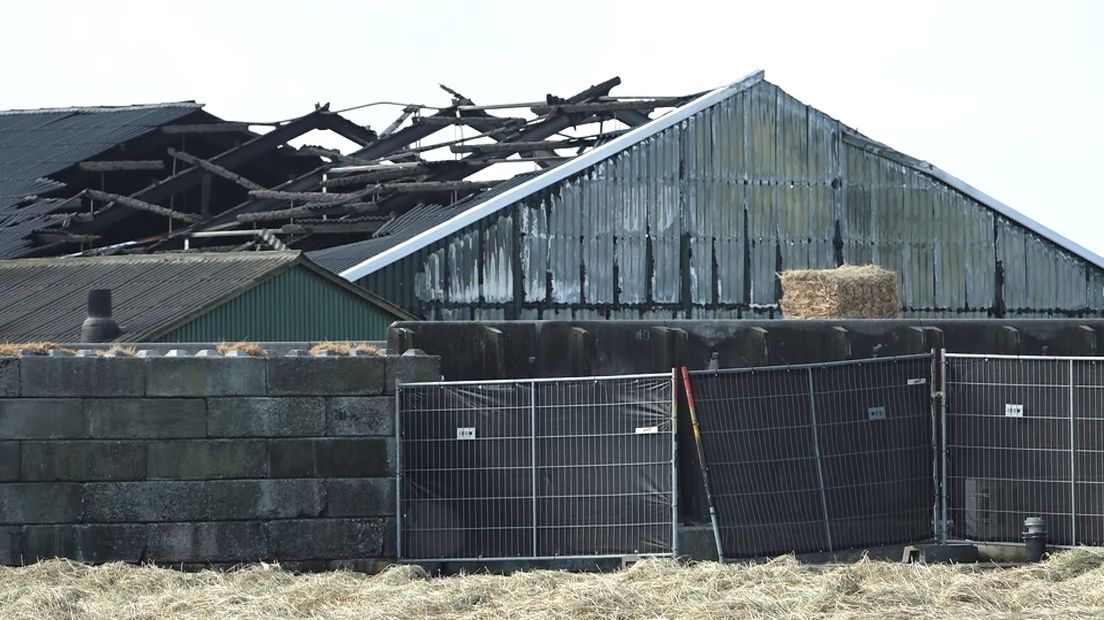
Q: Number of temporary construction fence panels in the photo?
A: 3